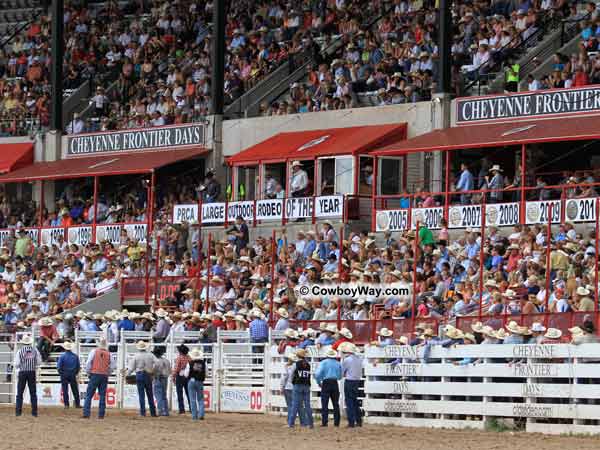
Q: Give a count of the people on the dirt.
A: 11